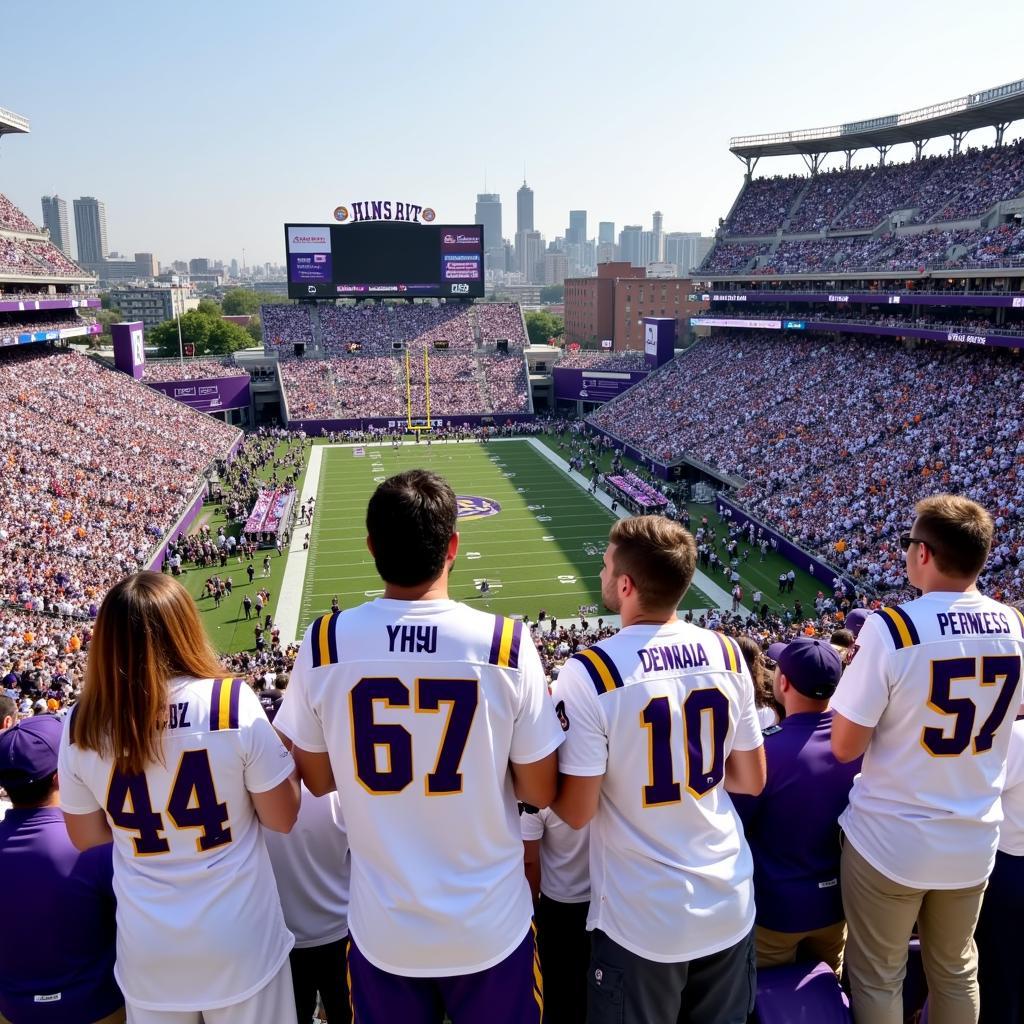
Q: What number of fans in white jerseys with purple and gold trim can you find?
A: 4